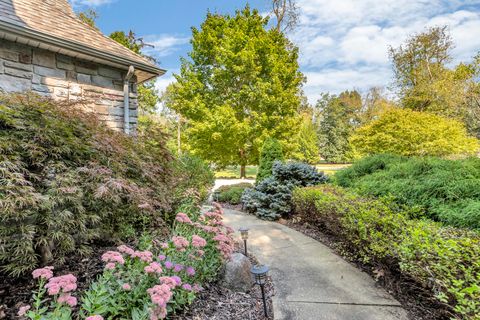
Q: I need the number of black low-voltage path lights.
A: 2